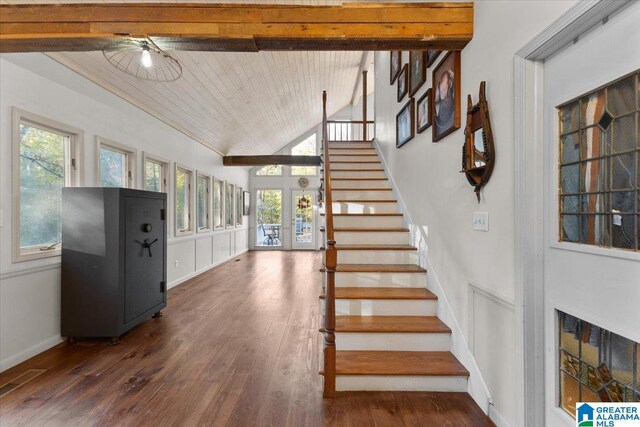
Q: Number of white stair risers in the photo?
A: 15